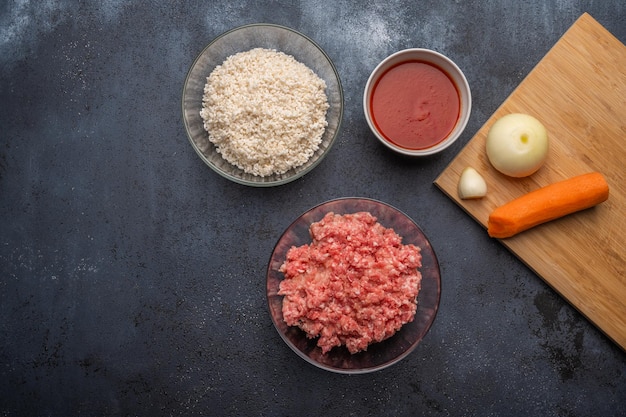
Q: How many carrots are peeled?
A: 1